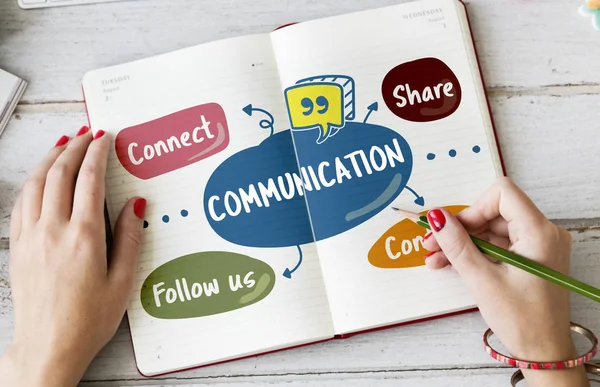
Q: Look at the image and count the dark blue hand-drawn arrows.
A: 4